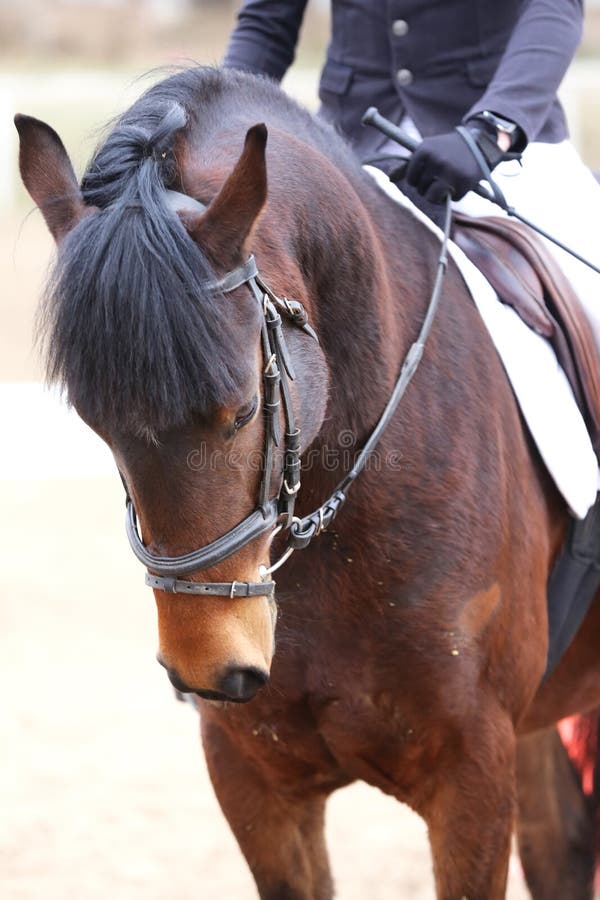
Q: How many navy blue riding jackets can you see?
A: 1